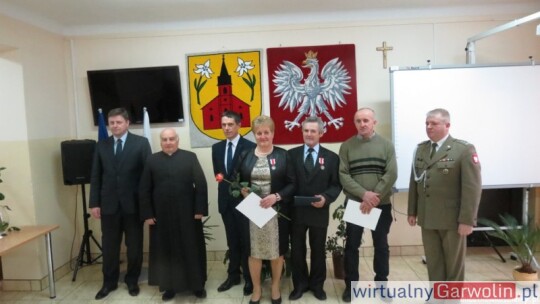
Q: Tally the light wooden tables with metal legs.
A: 1